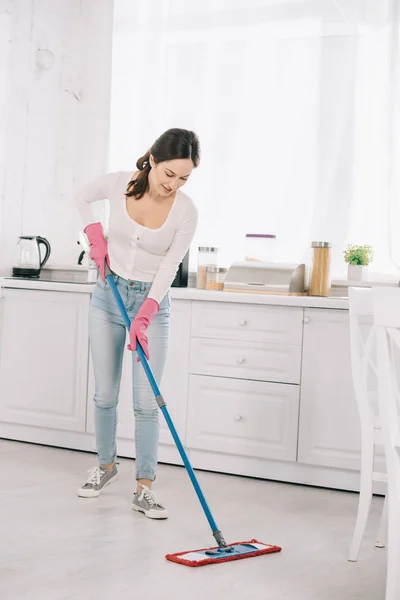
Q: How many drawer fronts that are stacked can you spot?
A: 3